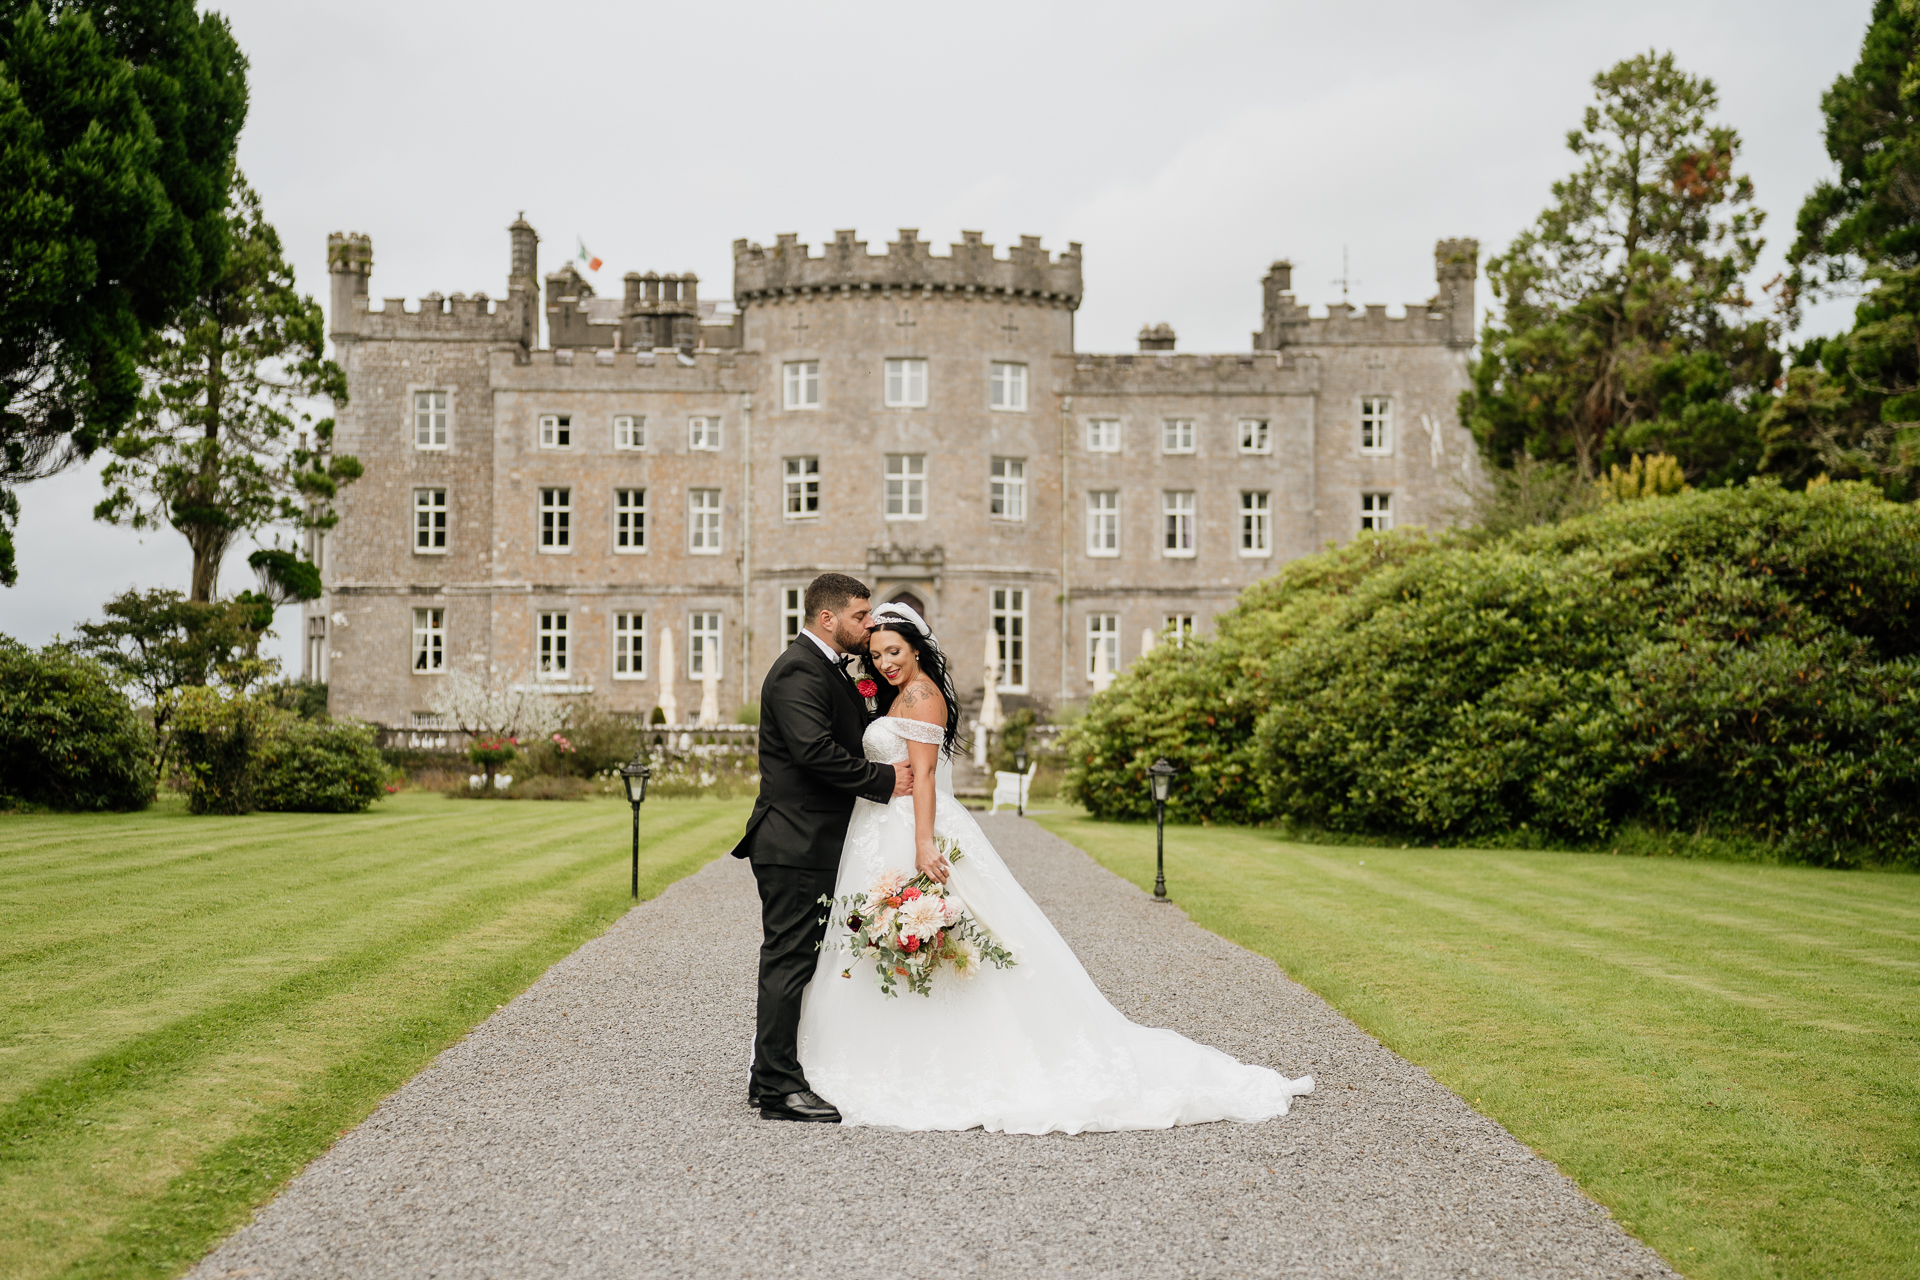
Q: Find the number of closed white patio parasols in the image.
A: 5